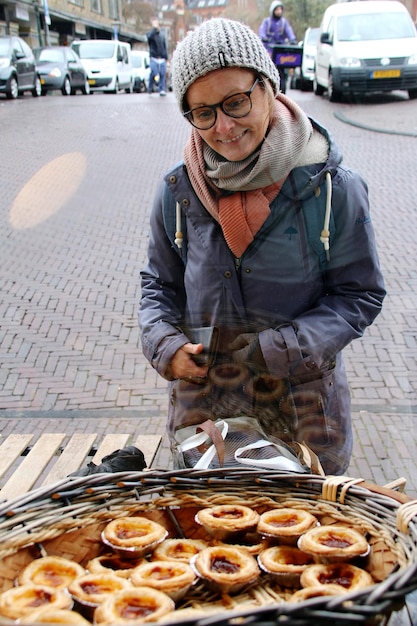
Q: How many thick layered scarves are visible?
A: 1